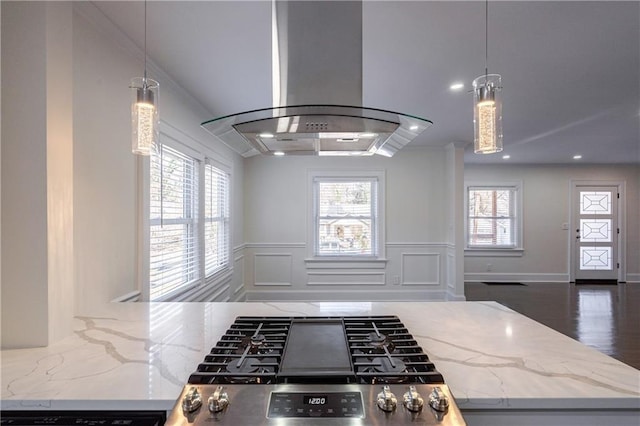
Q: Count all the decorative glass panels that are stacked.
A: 3